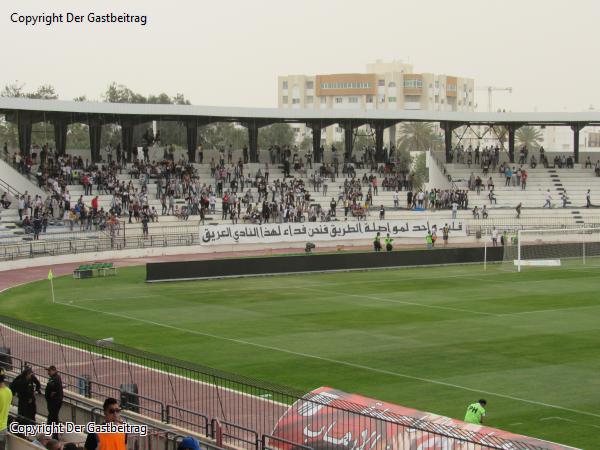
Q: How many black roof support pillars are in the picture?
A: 12